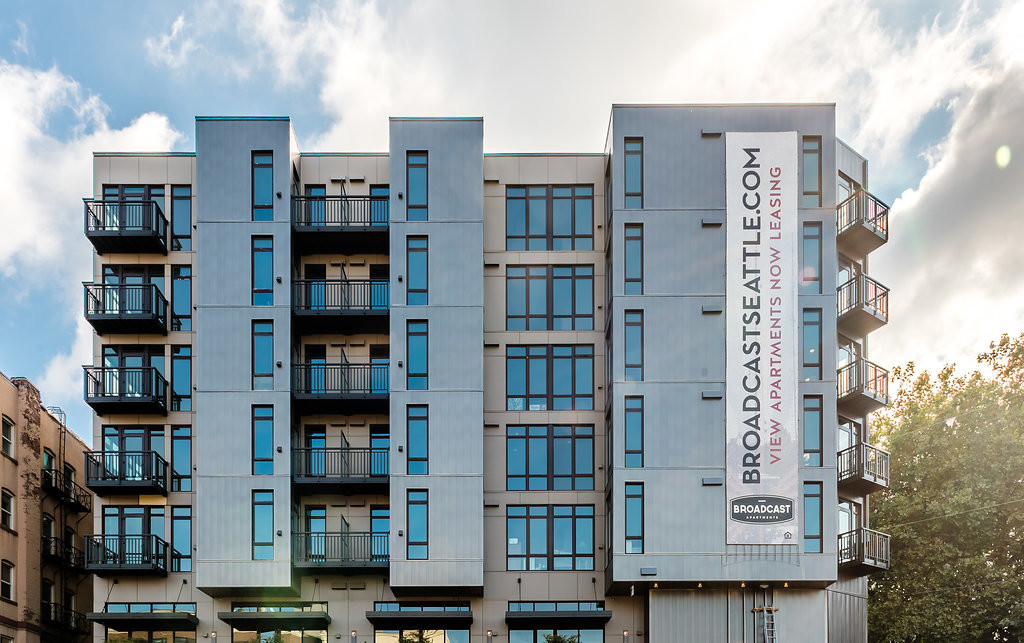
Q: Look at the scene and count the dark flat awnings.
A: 4